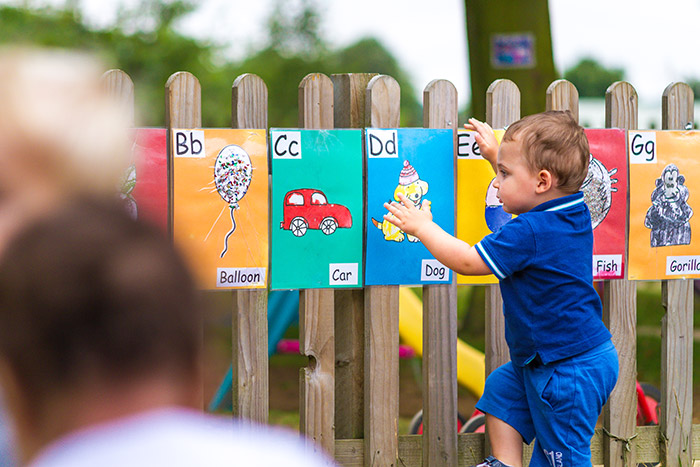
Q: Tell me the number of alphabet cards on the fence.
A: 7